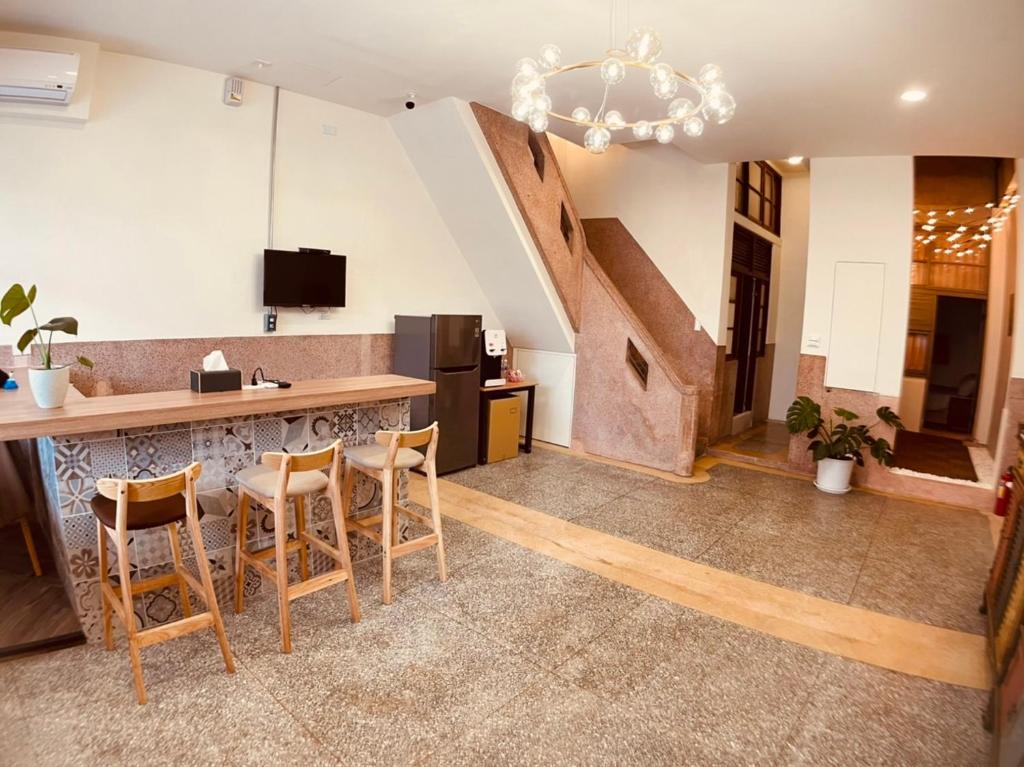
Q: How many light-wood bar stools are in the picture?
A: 3